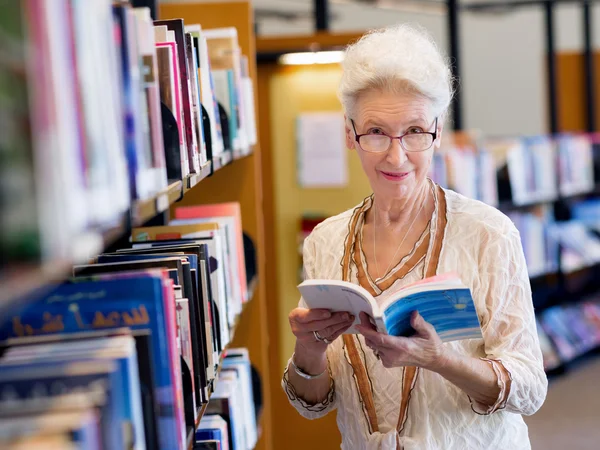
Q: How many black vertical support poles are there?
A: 4